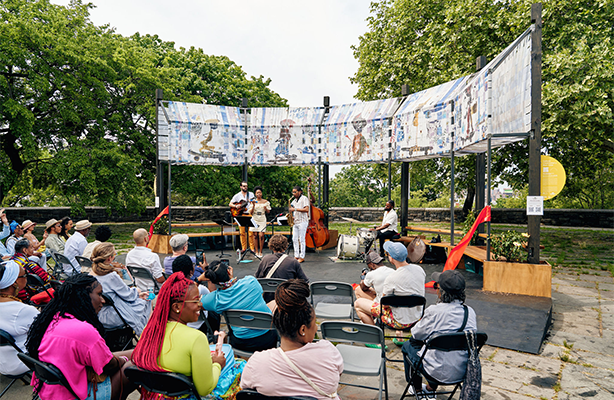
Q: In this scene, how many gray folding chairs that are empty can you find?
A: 2